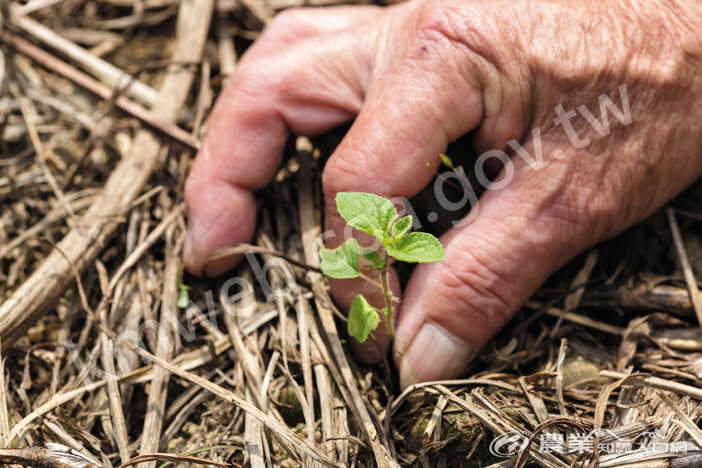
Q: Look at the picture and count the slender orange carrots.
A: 0